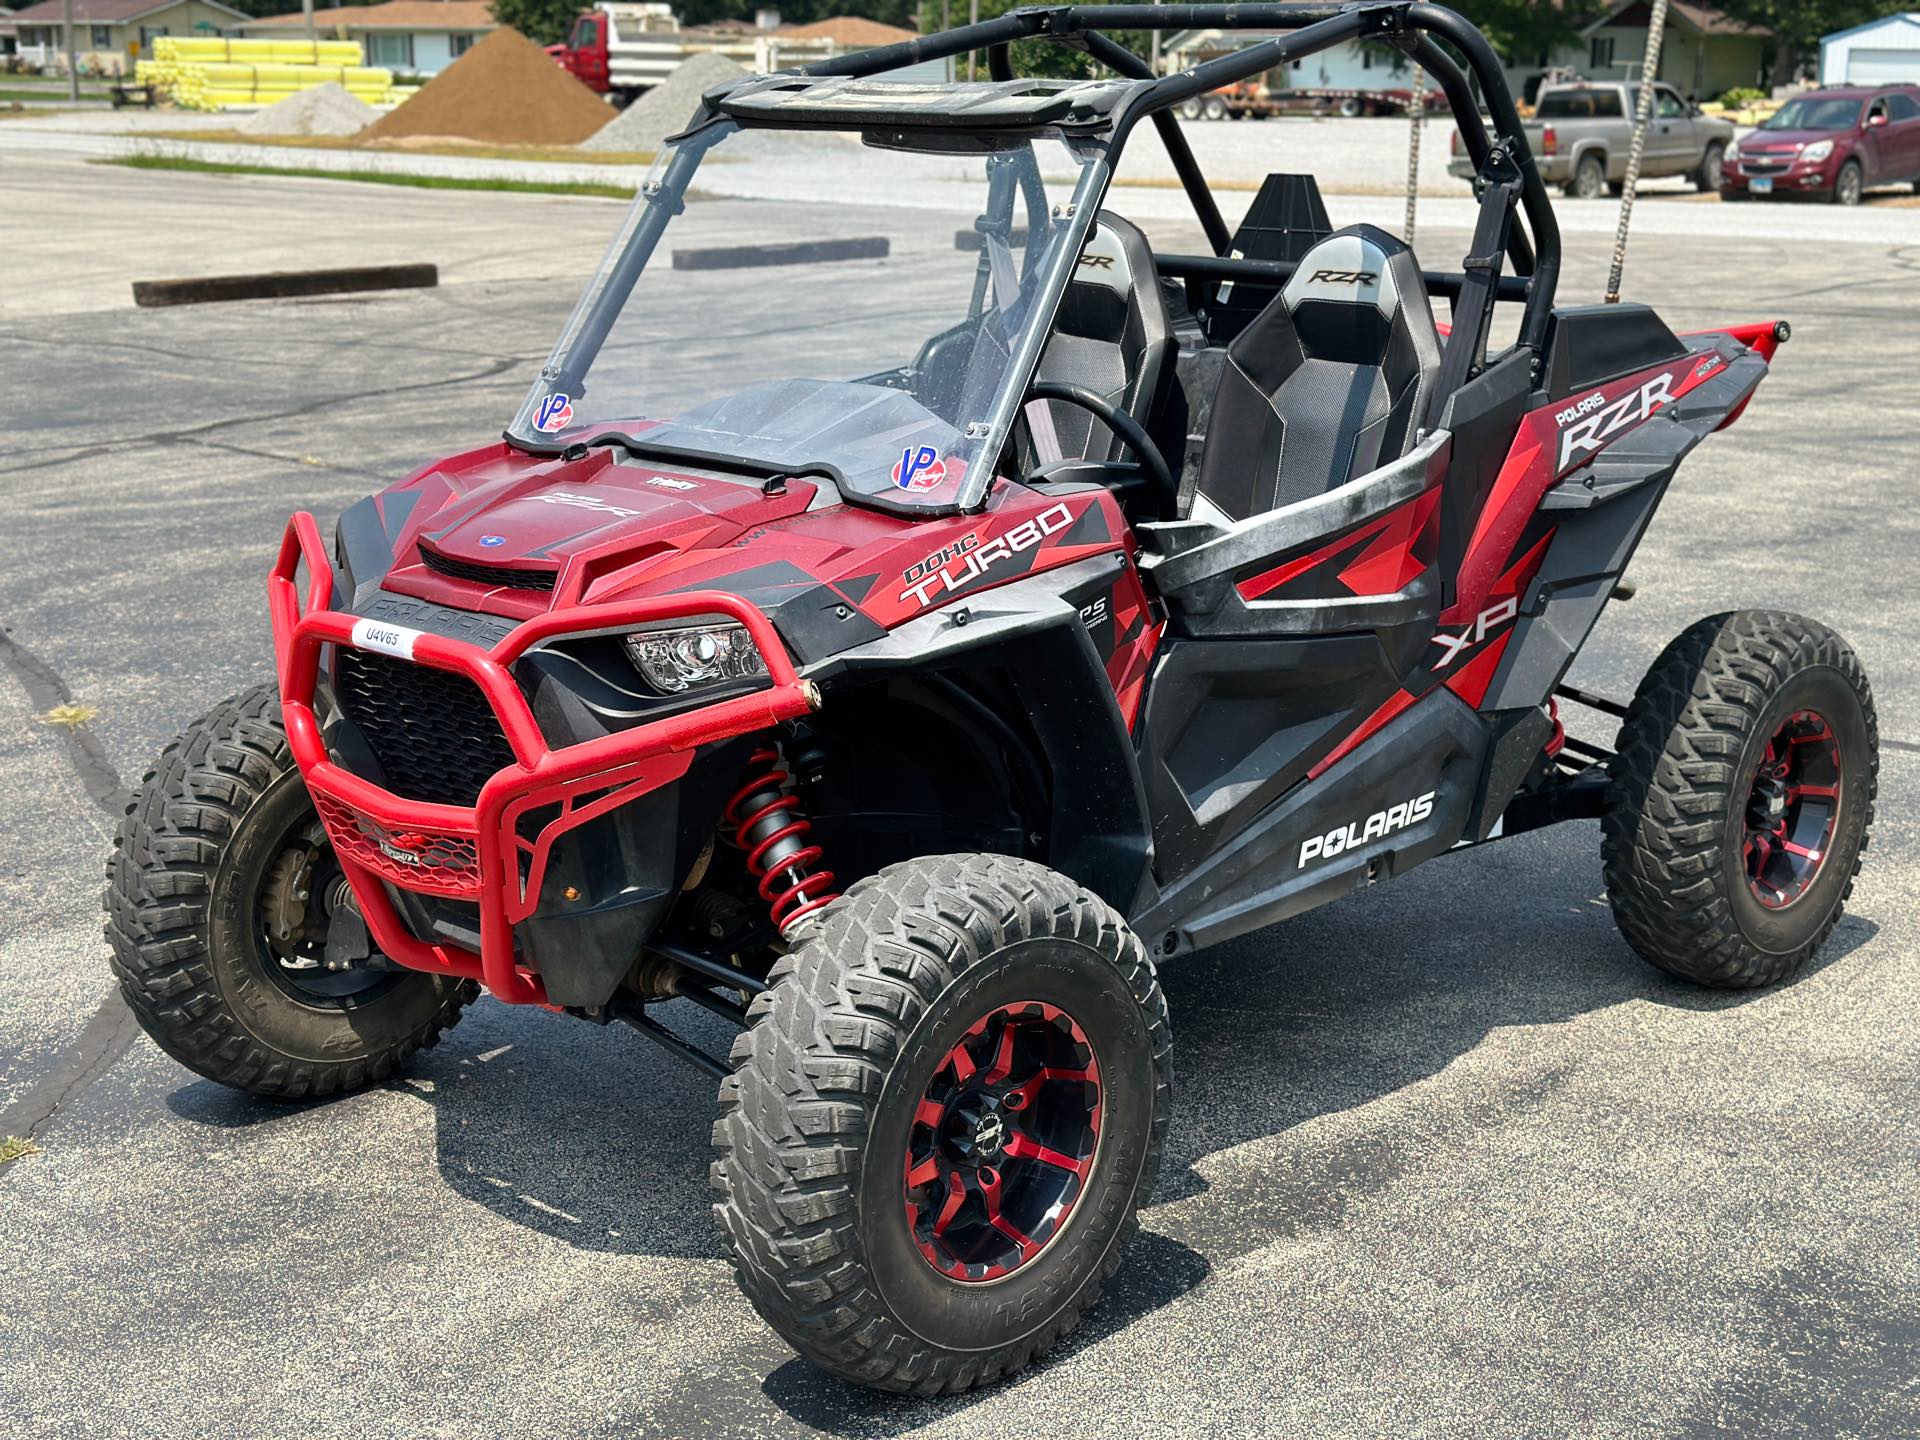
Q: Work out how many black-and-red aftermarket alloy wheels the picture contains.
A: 2